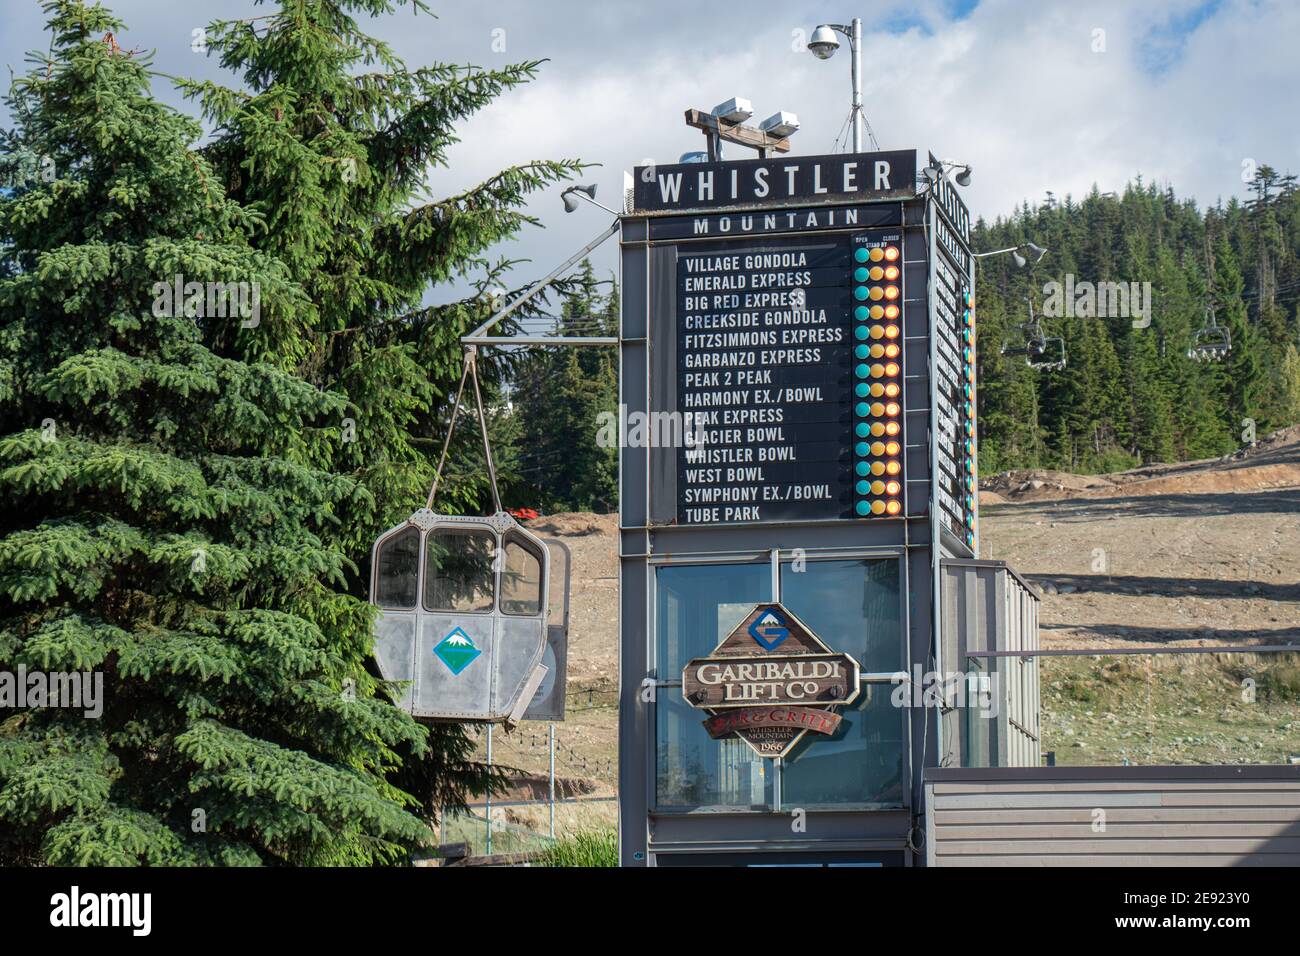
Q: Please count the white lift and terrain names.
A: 14